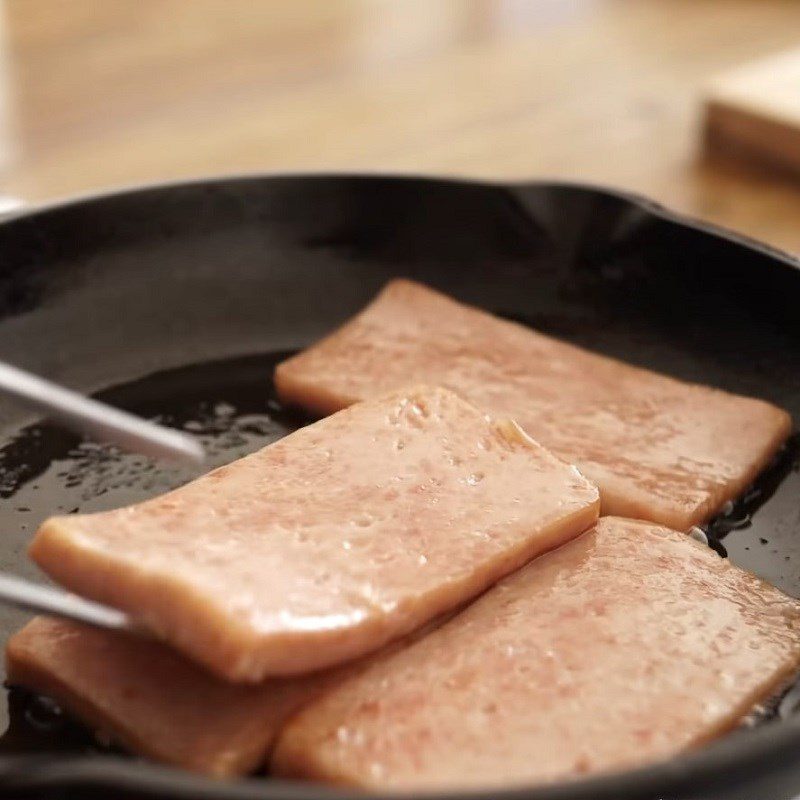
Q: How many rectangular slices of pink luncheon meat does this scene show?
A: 4